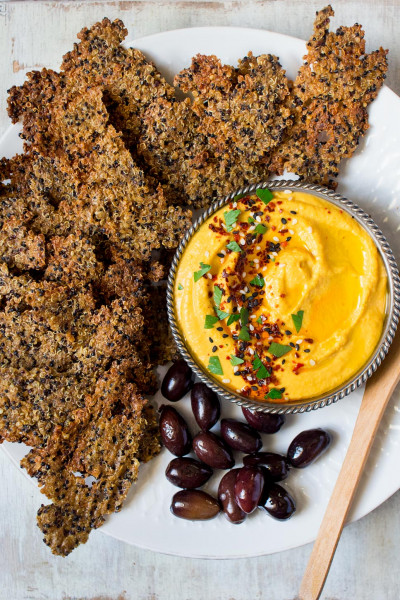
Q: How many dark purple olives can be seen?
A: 13